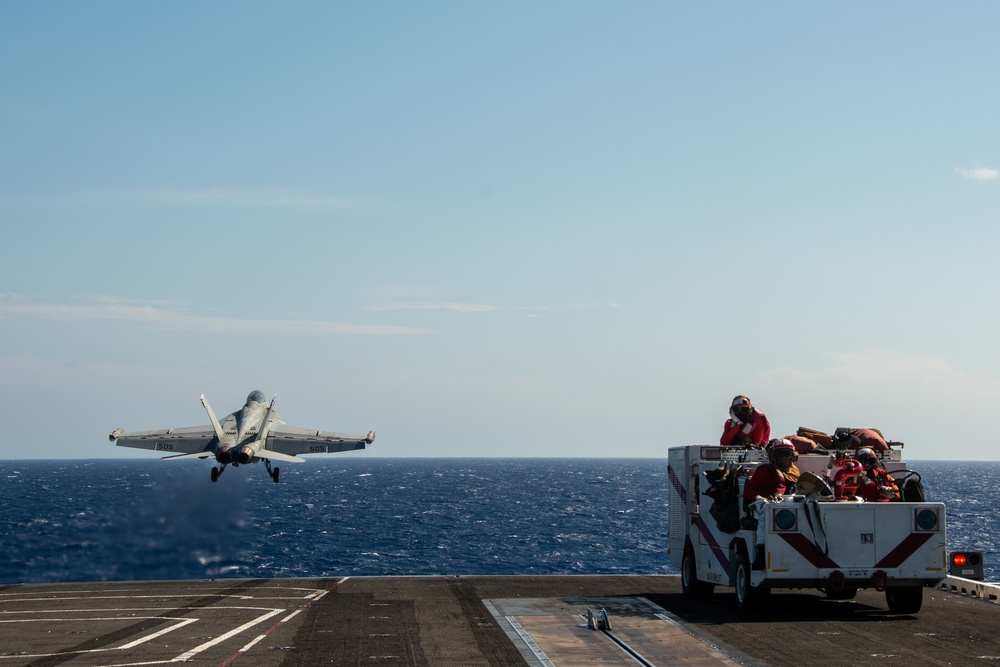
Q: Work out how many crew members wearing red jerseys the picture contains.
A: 3